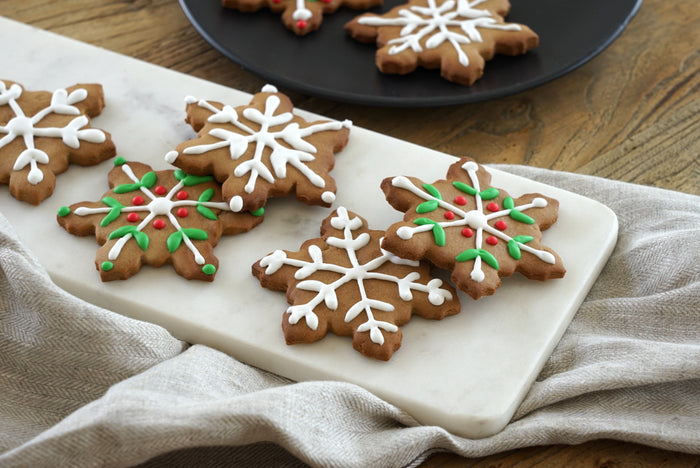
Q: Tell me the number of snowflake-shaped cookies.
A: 7